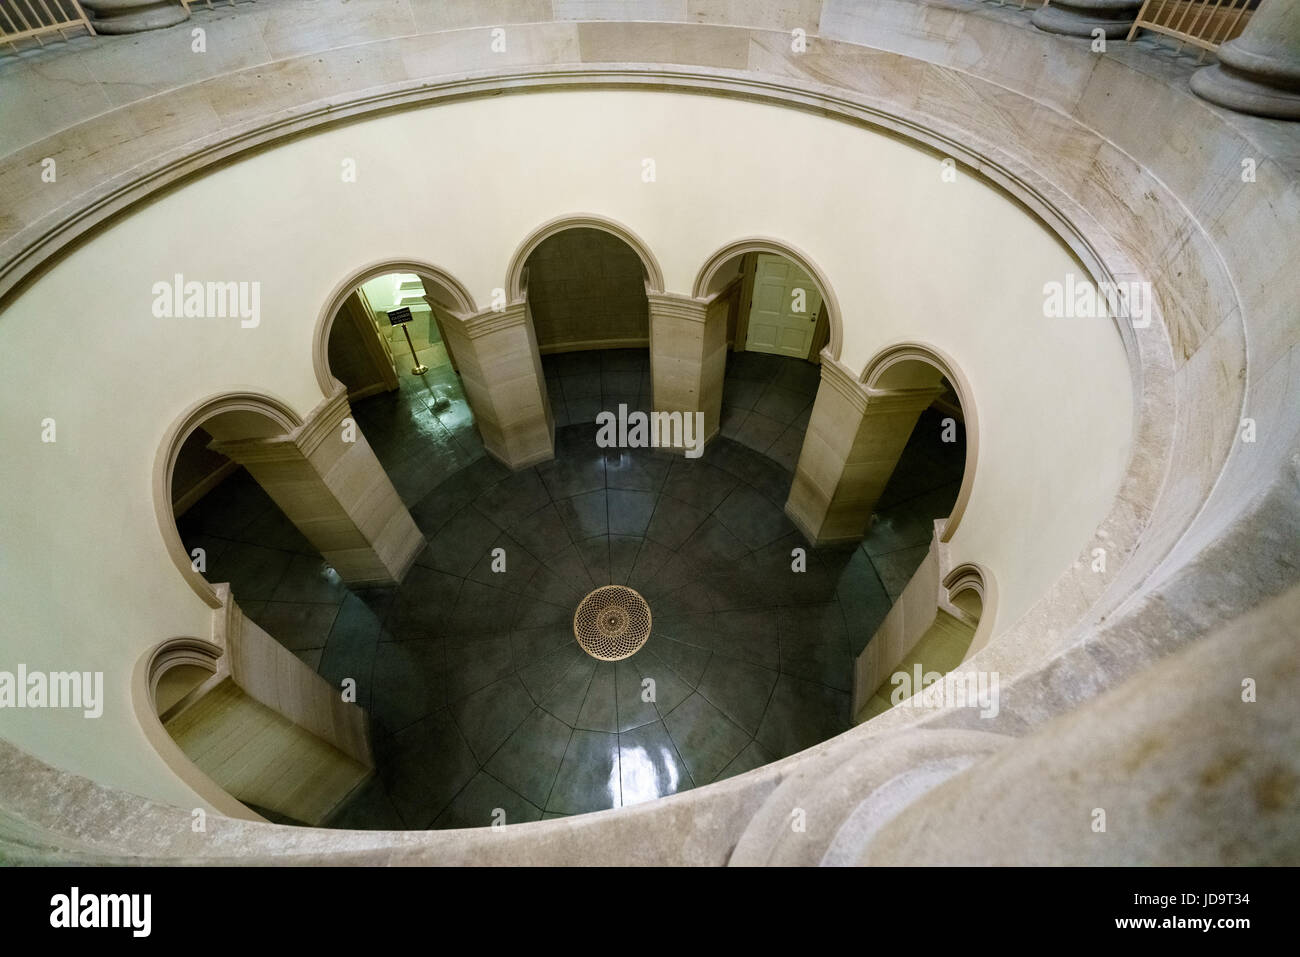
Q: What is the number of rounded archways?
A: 7